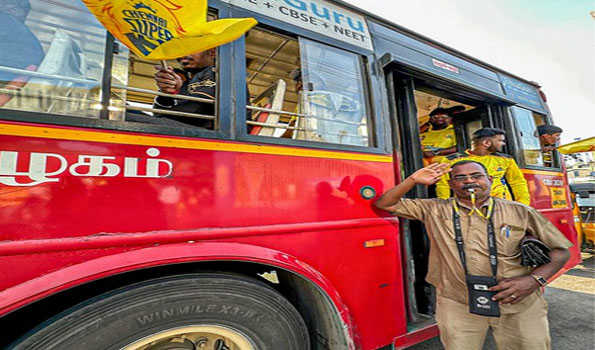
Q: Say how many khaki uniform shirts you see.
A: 1